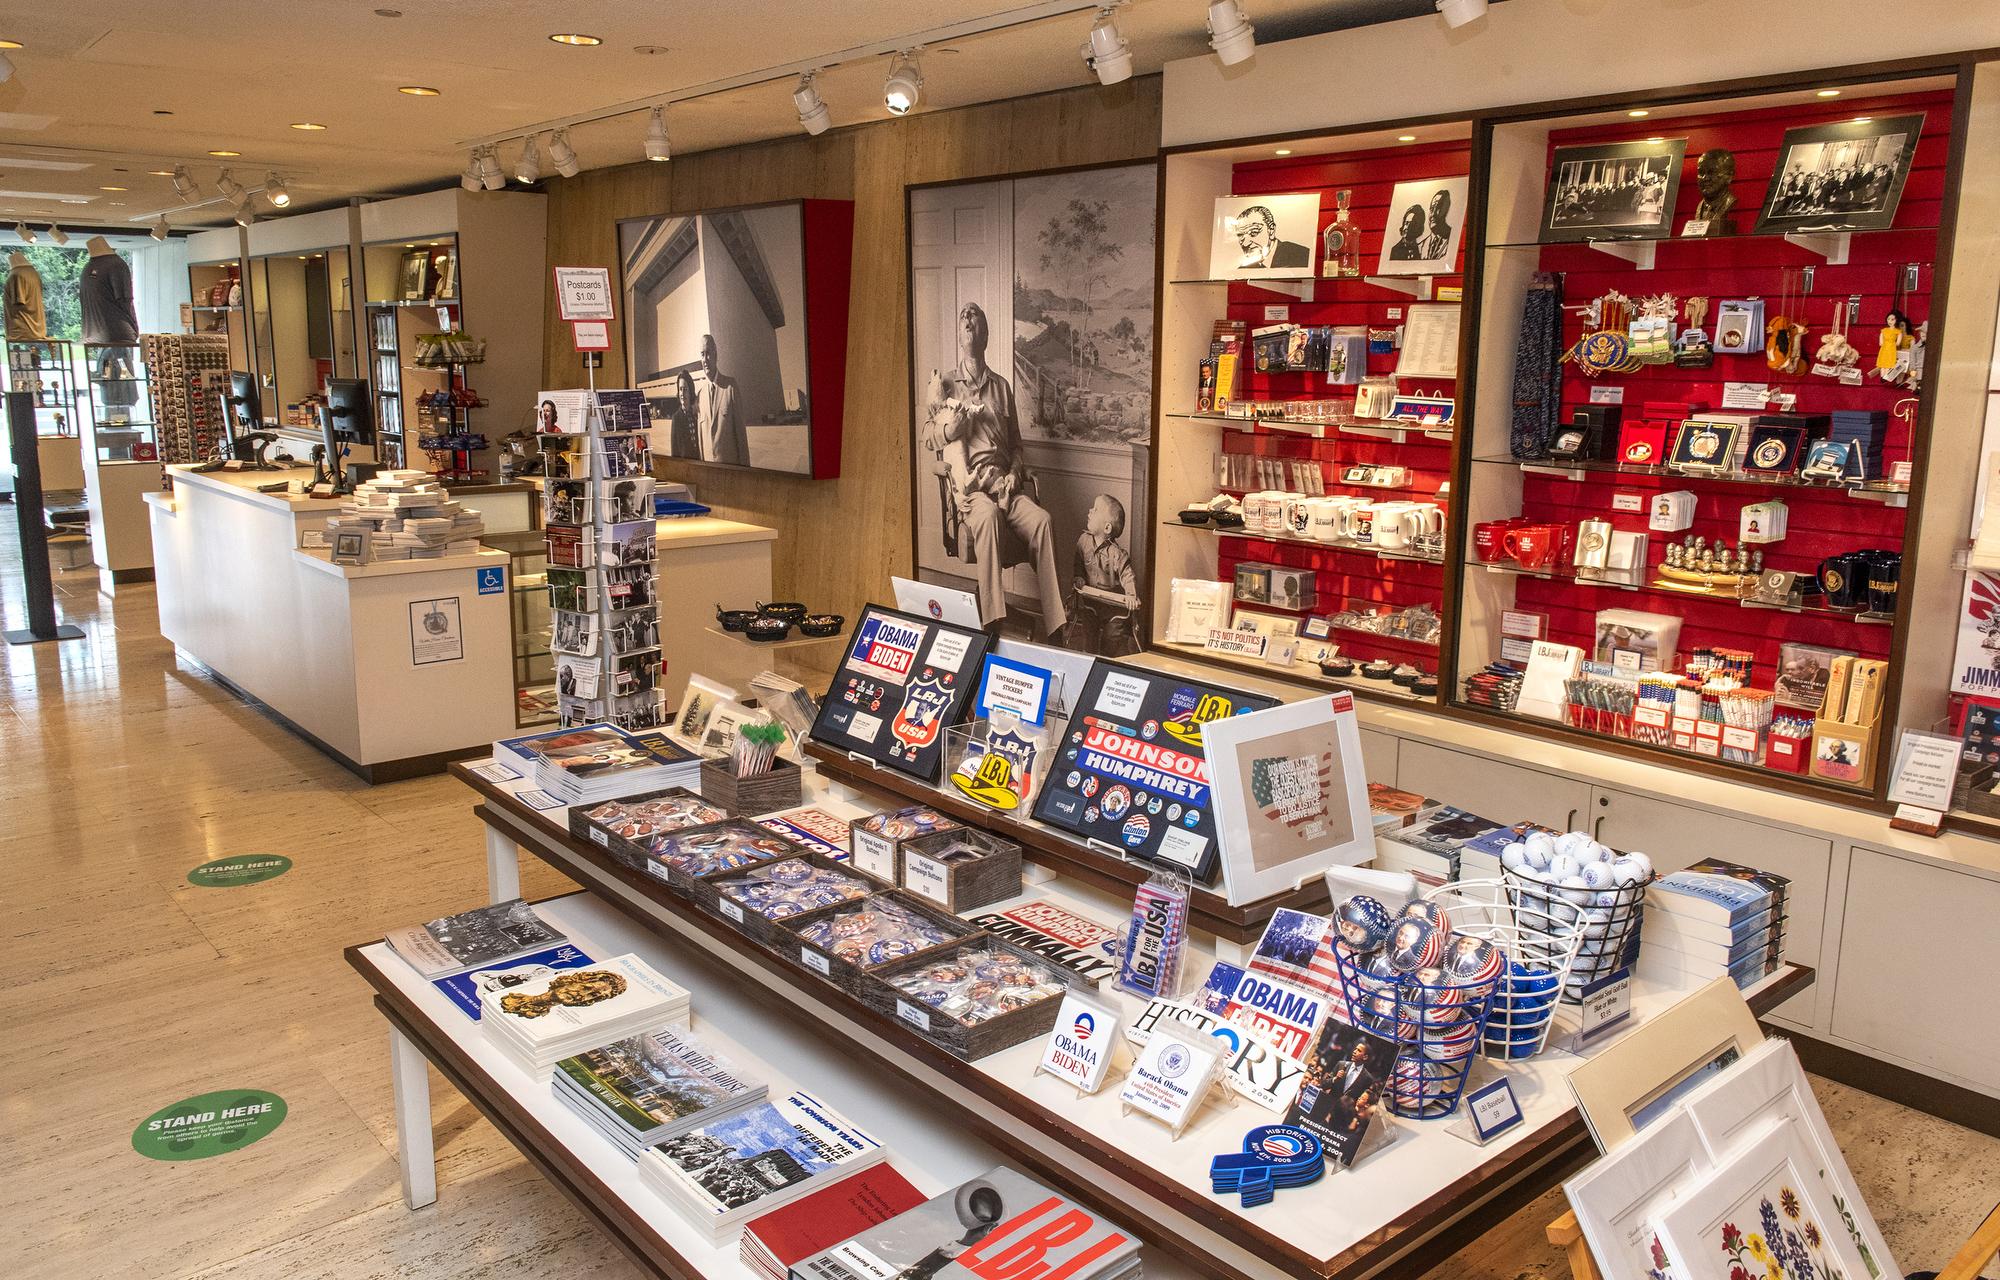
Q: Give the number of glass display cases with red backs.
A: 2